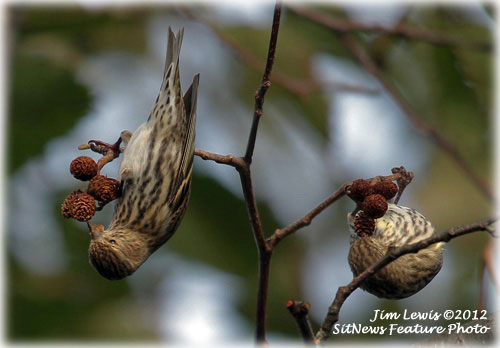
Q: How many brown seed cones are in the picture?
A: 7